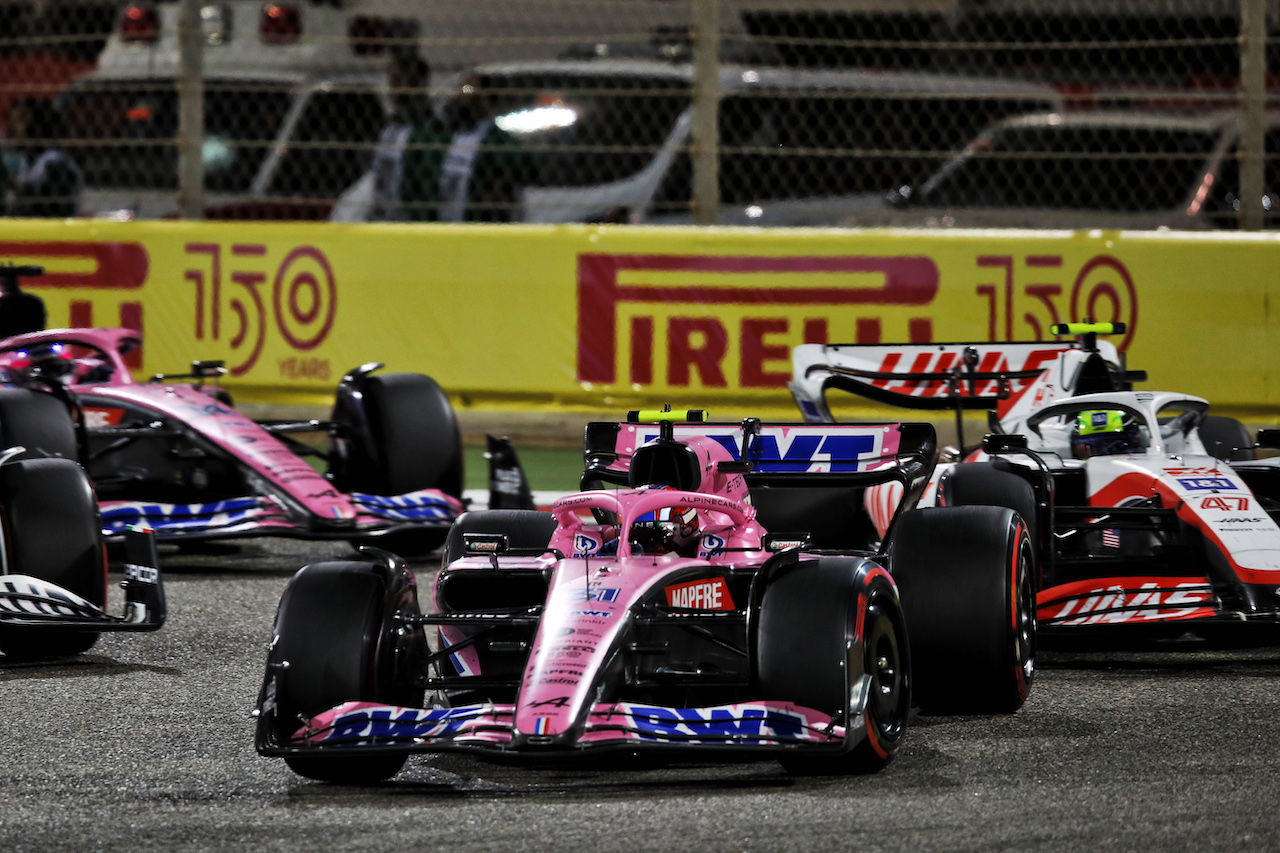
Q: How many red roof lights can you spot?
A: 2